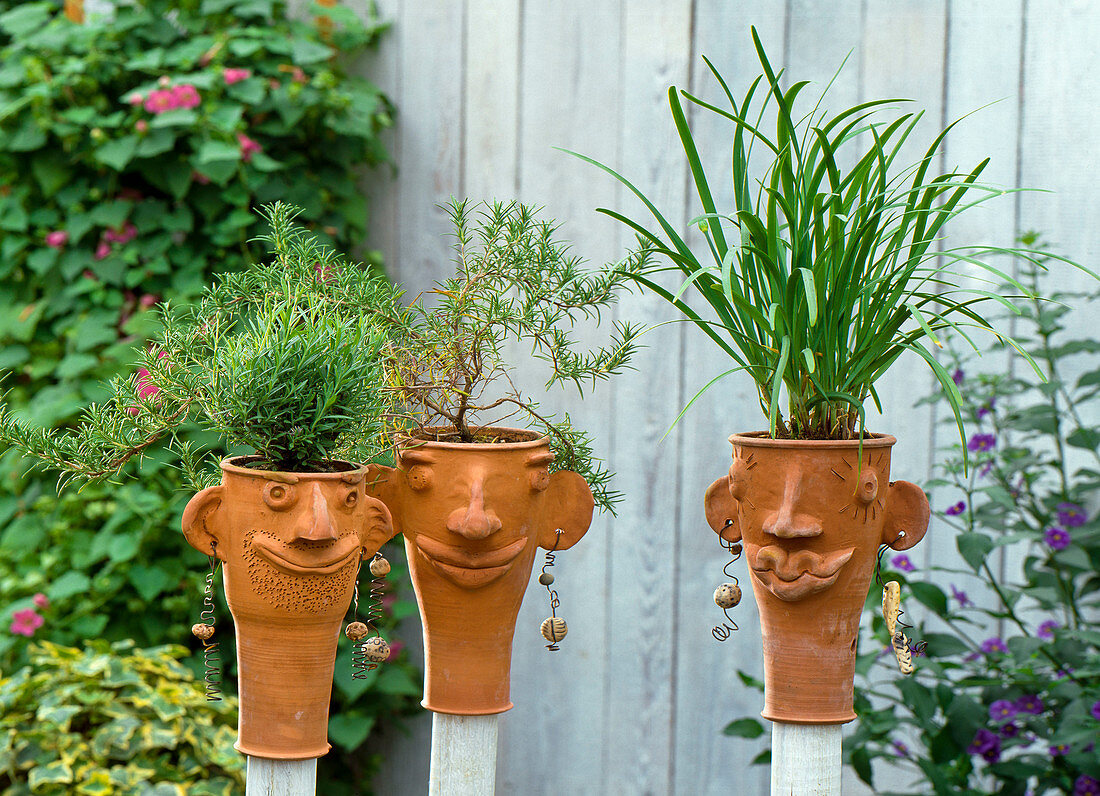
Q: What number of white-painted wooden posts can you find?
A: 3